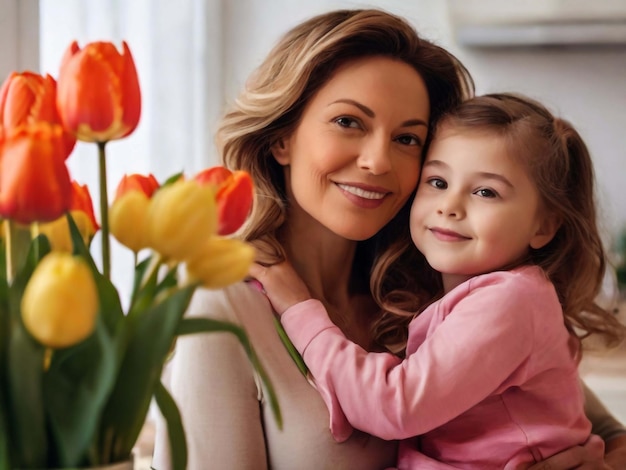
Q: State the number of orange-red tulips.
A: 6